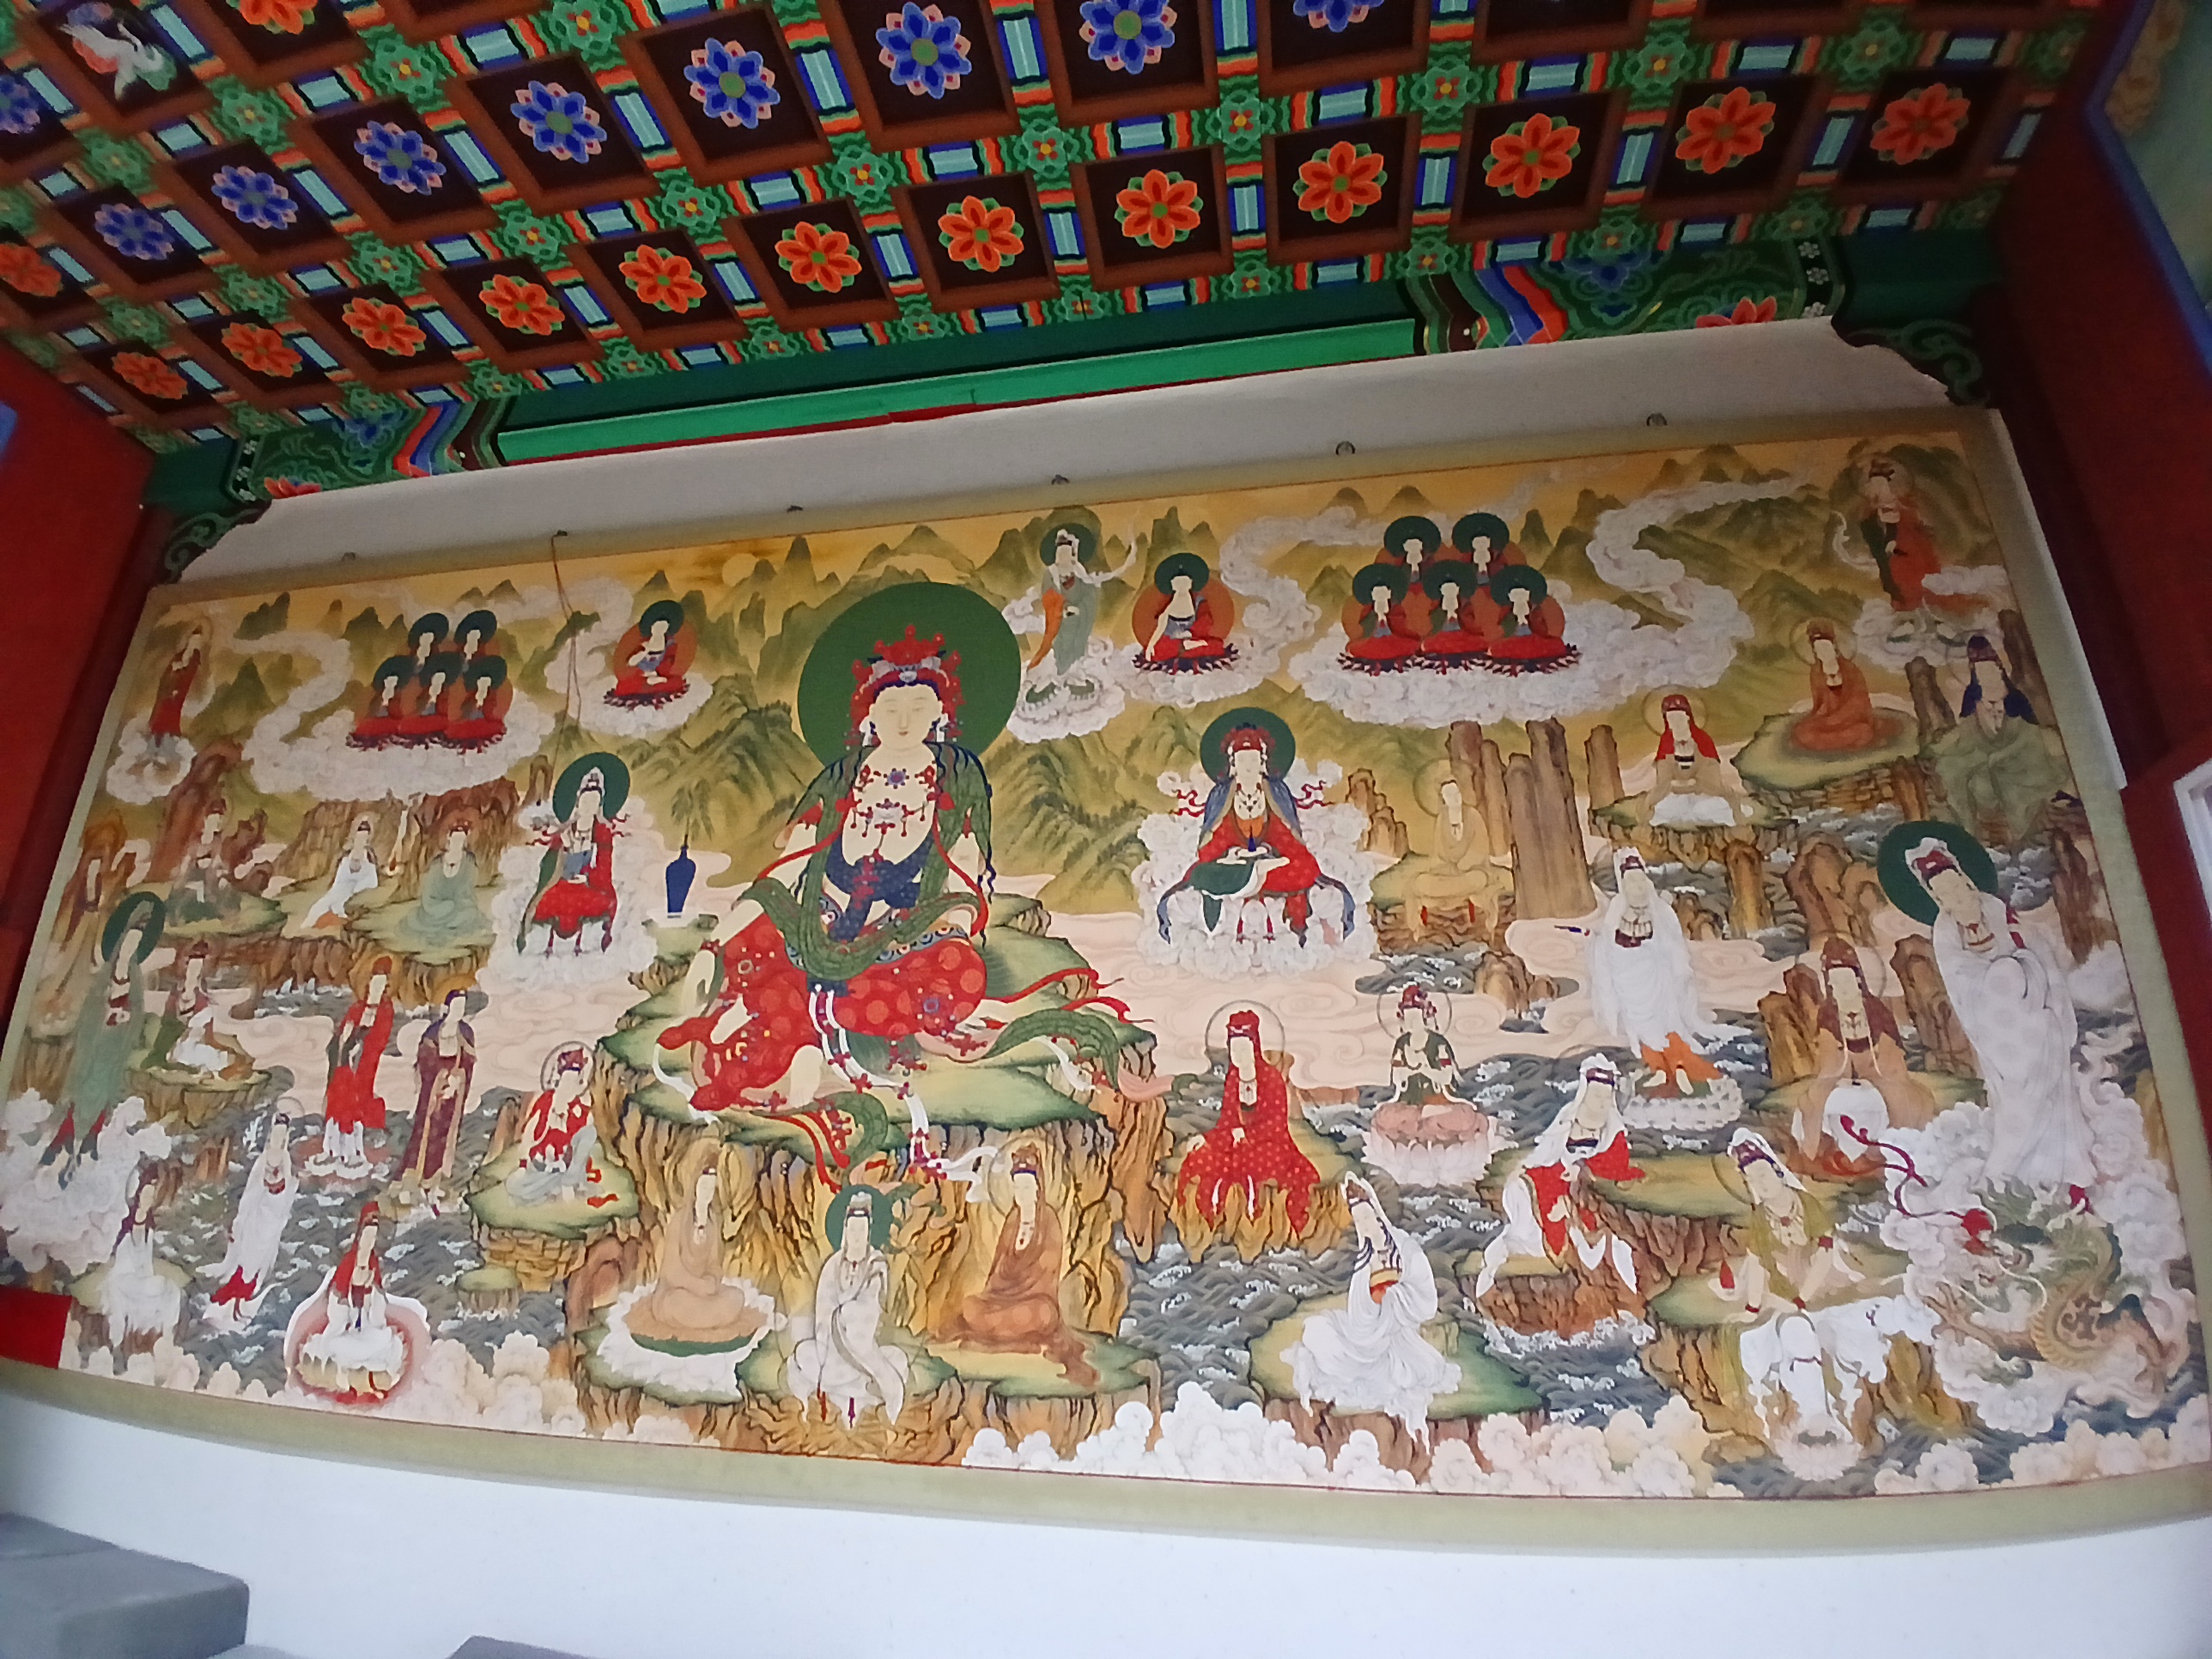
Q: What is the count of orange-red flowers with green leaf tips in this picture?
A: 14